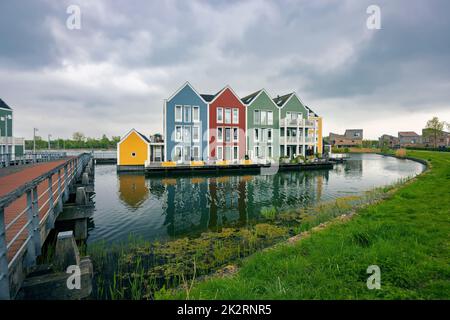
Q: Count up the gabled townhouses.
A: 4